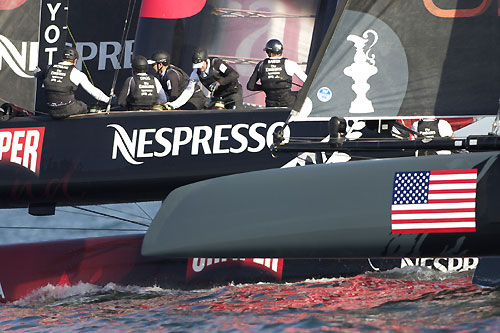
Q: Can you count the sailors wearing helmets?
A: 5